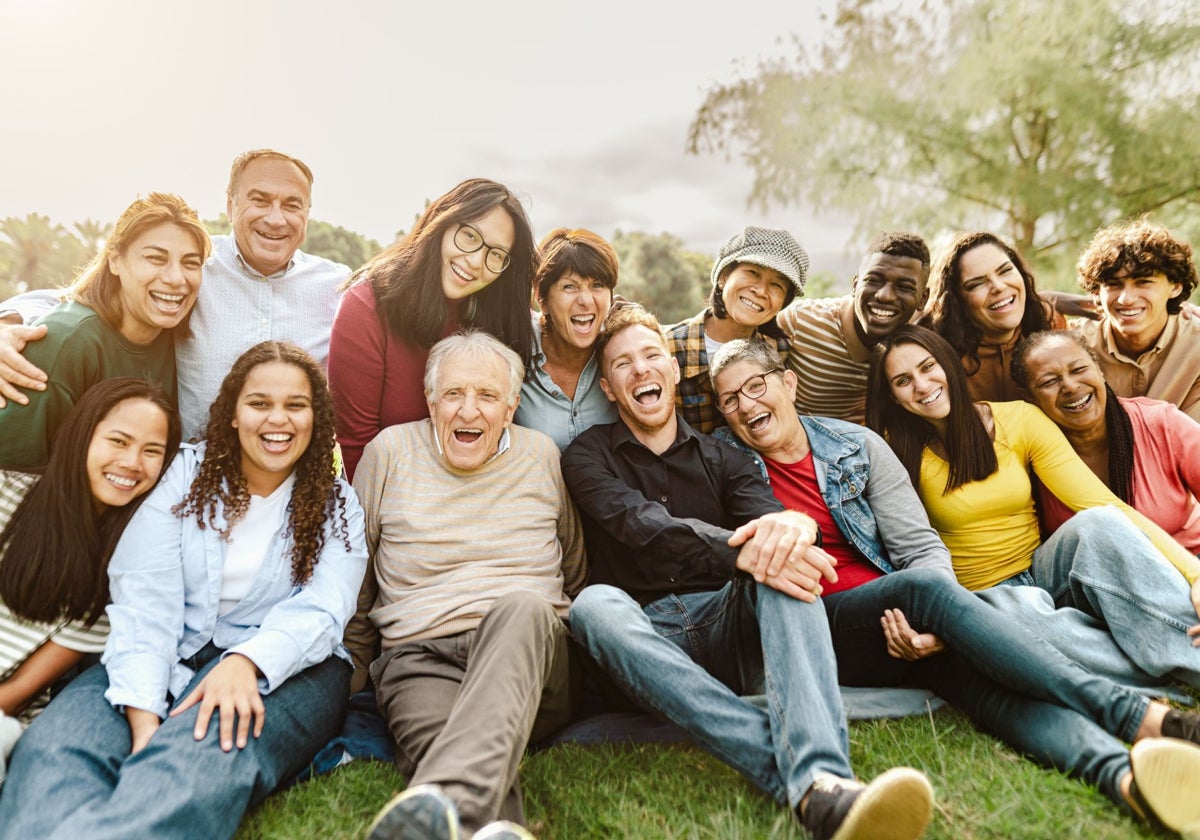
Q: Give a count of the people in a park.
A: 15